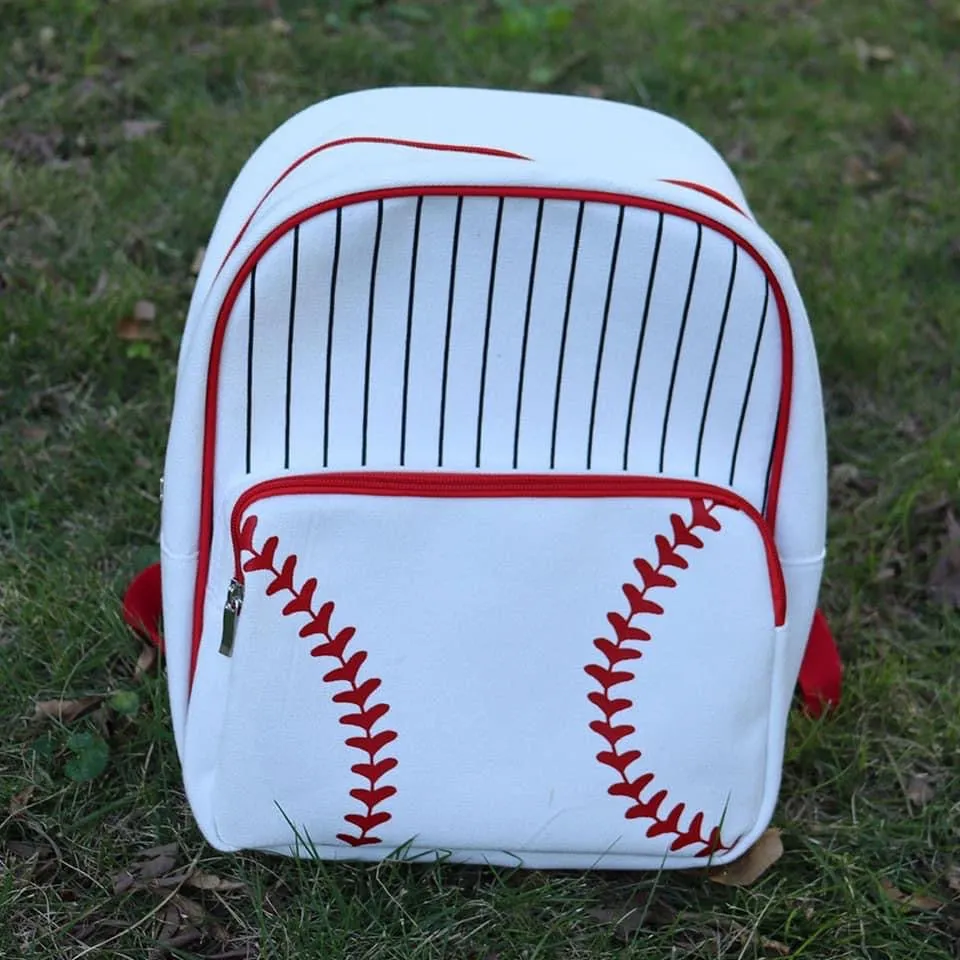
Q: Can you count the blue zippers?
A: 0